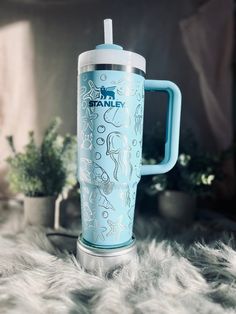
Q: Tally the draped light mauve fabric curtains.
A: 1